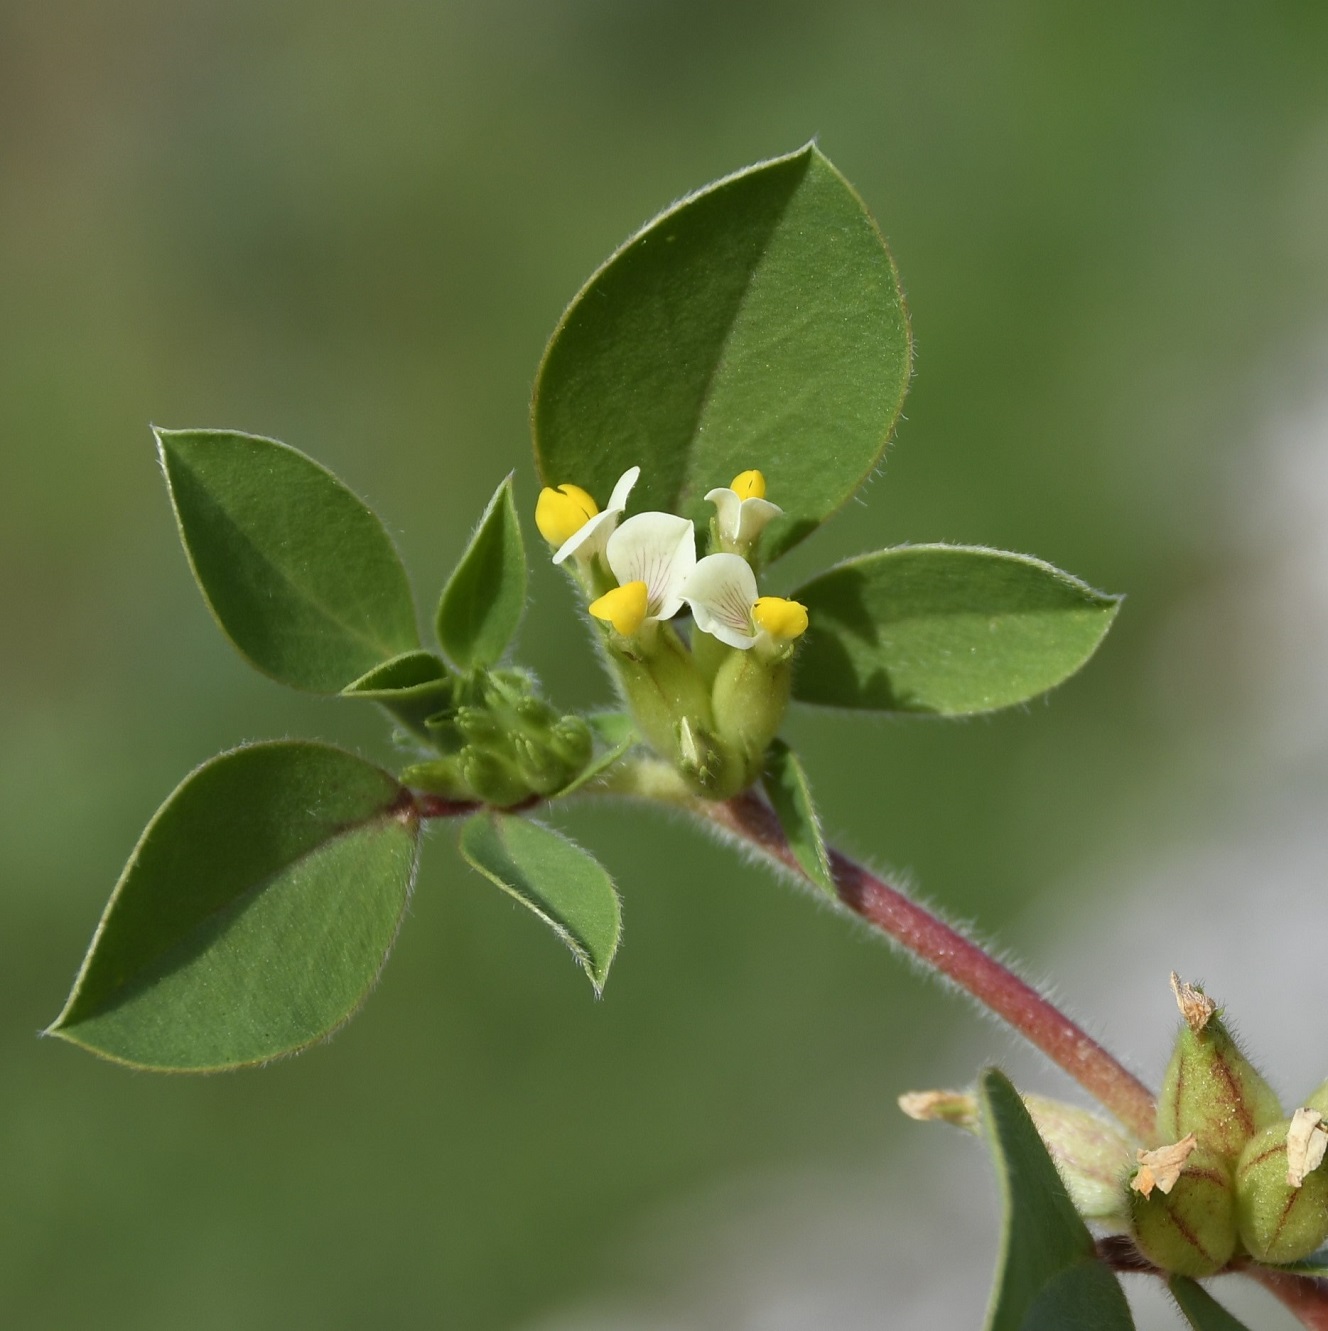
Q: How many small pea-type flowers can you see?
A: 4